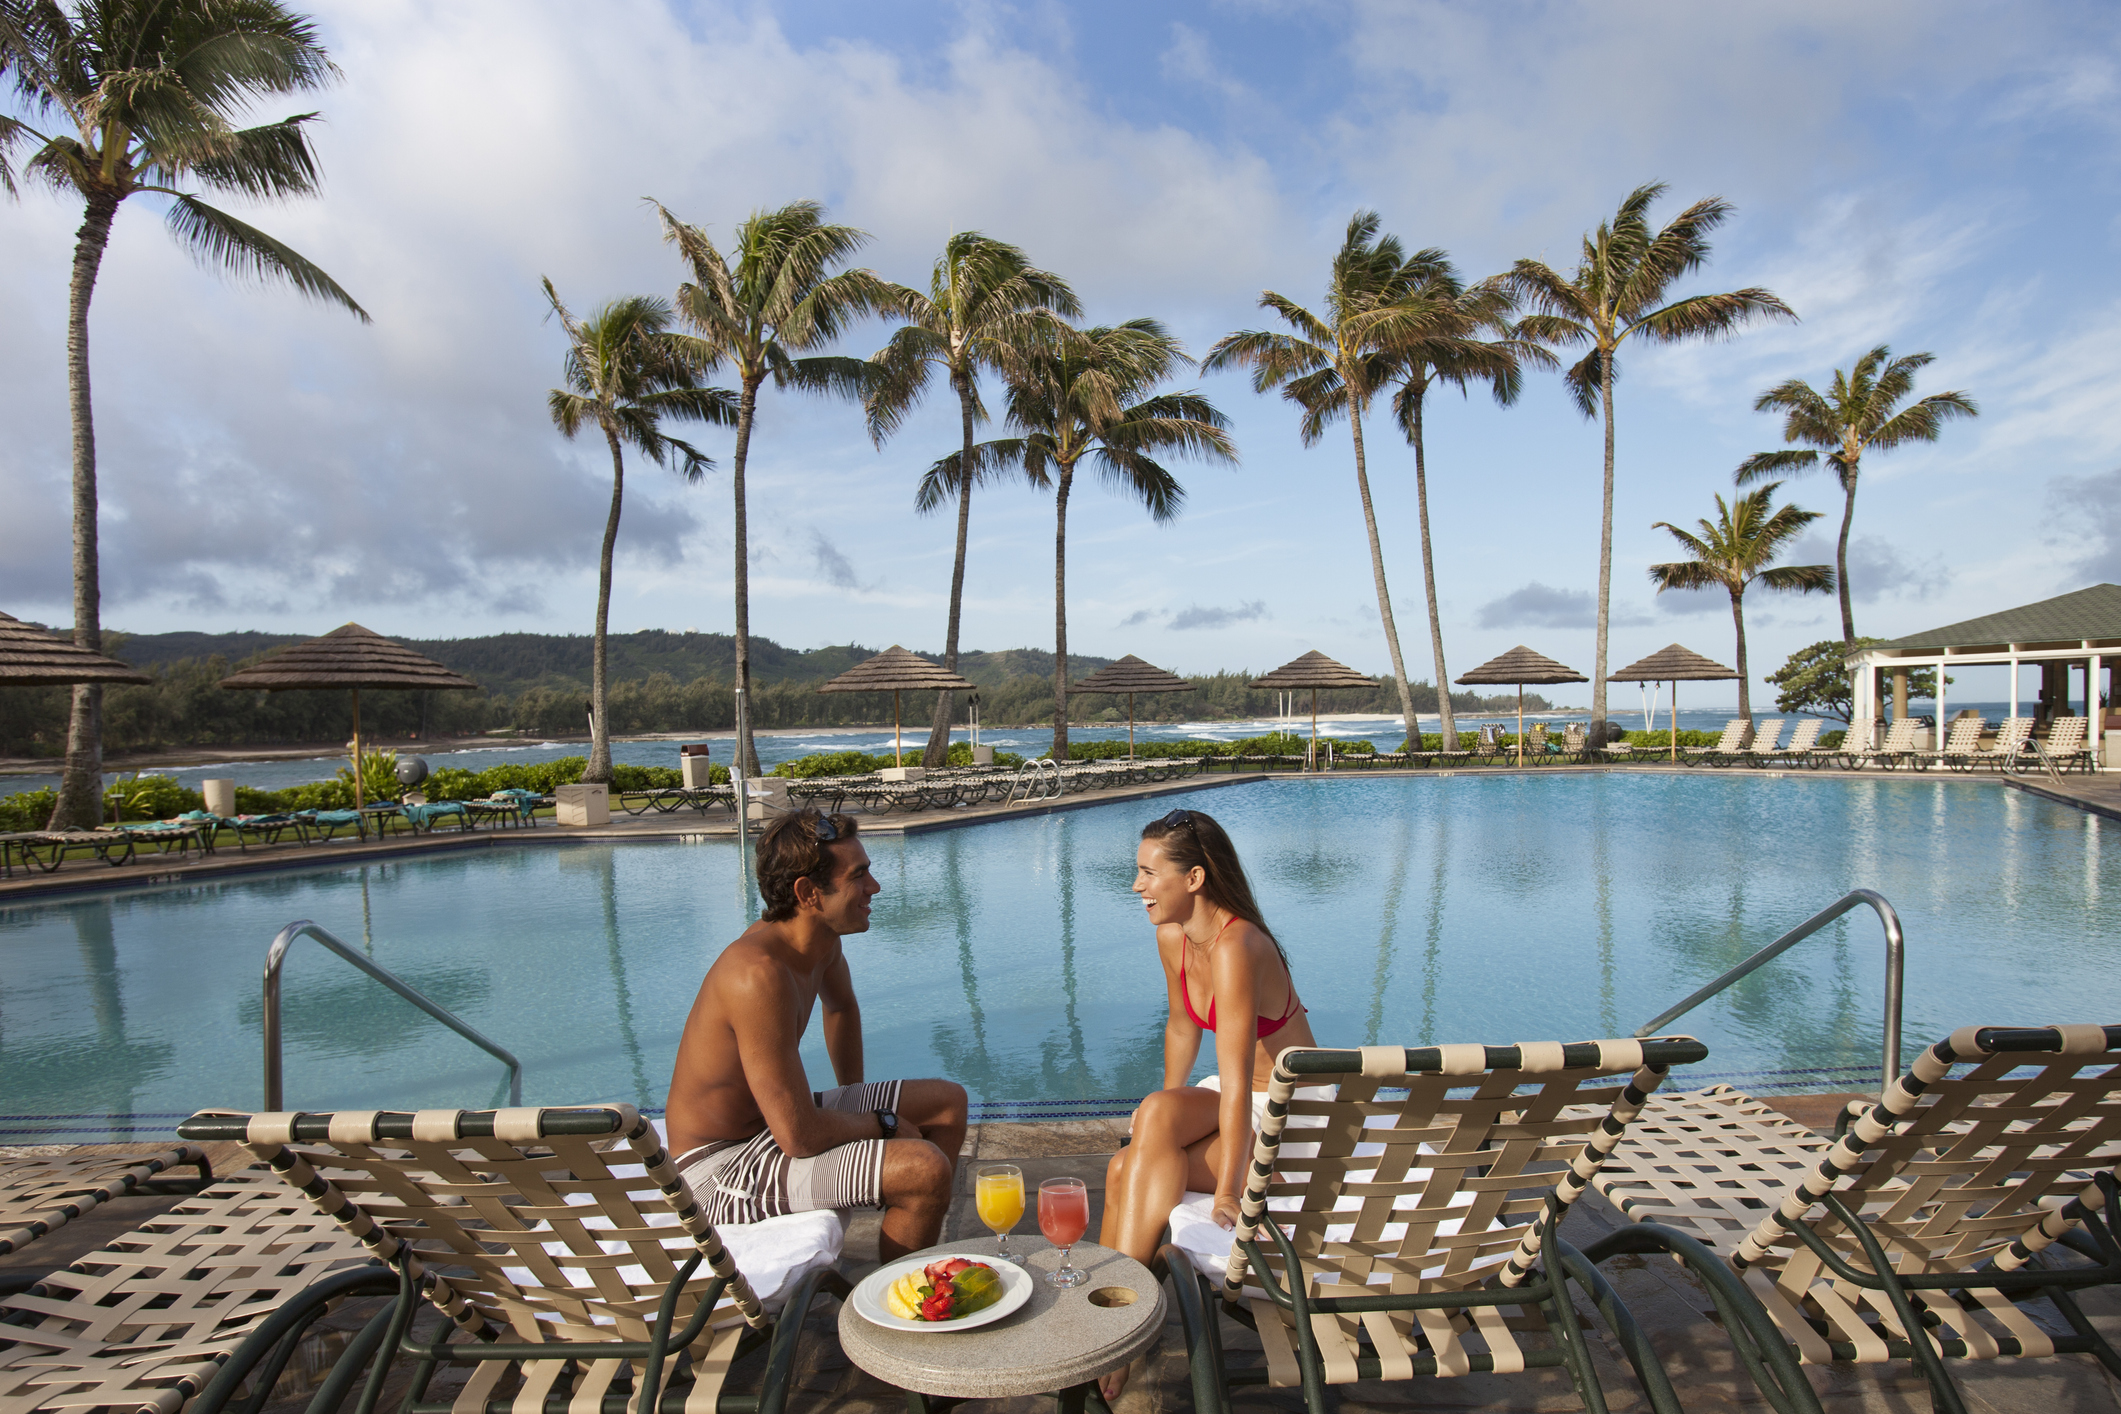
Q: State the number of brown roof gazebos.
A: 7